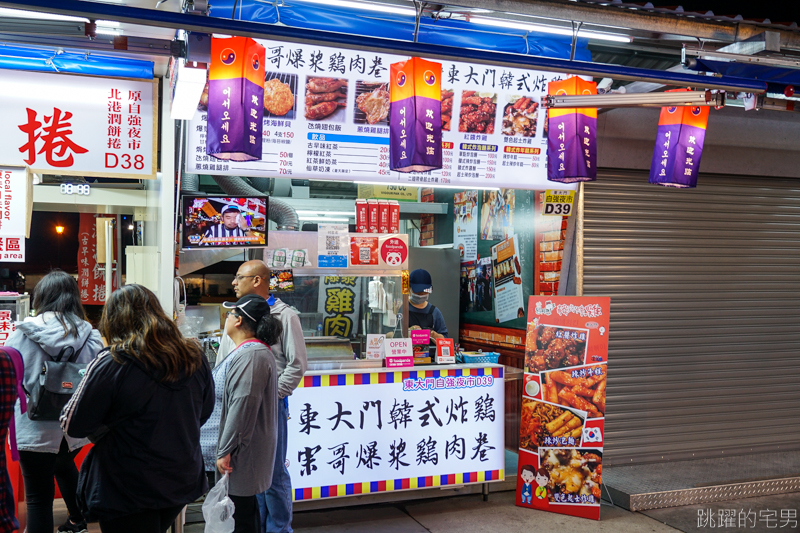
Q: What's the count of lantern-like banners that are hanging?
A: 4